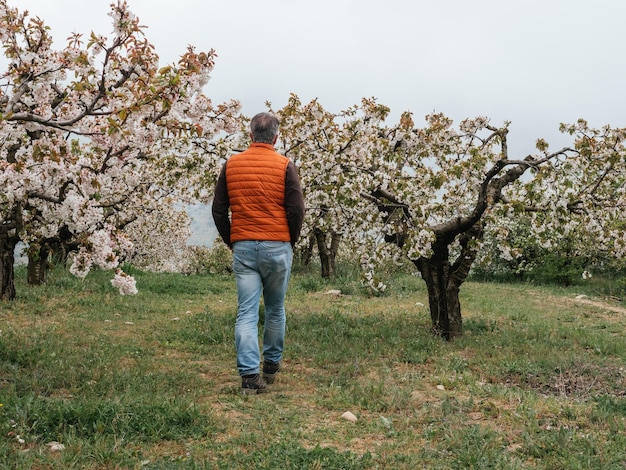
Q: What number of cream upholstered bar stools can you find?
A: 0